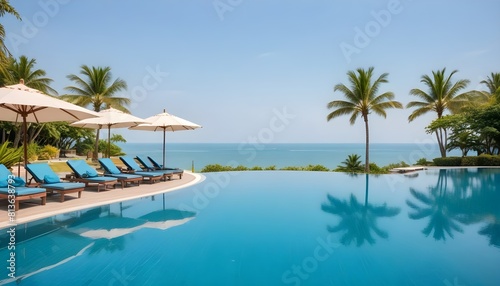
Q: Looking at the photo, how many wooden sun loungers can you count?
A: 7